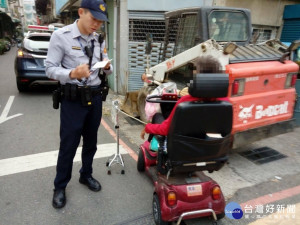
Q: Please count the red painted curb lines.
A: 2